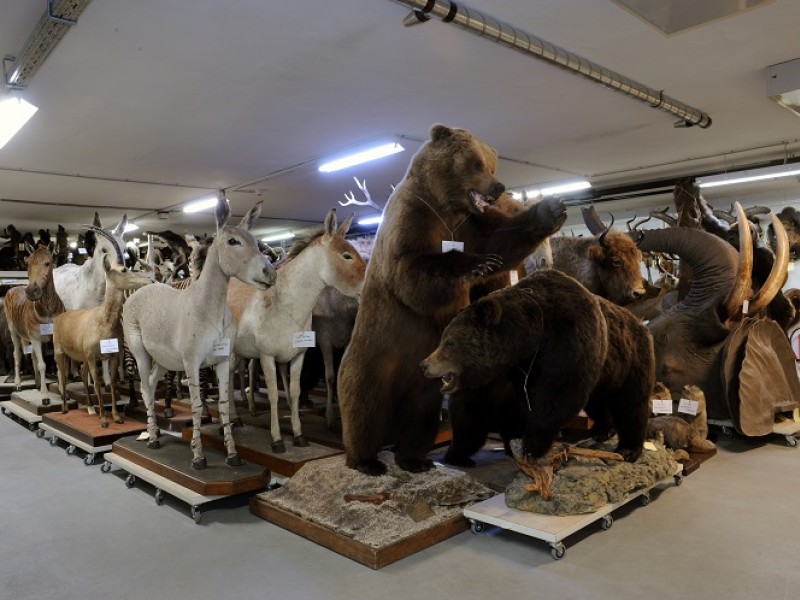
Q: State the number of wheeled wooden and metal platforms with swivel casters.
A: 5